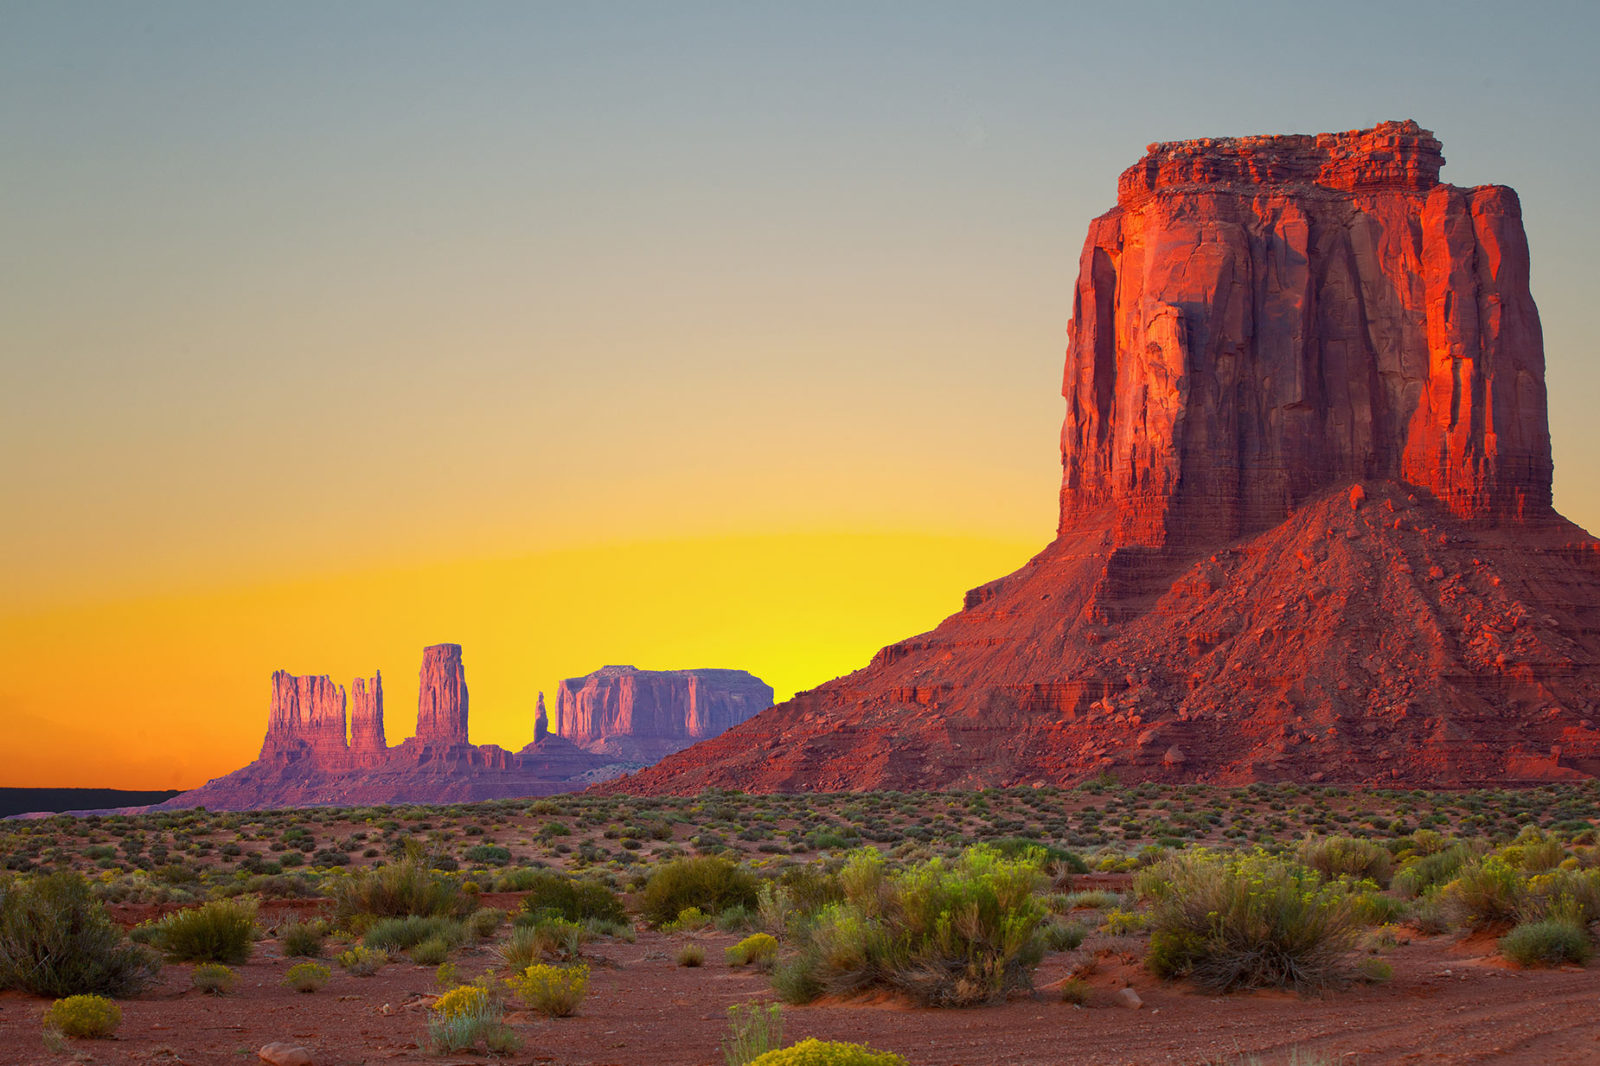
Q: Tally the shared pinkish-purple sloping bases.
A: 1